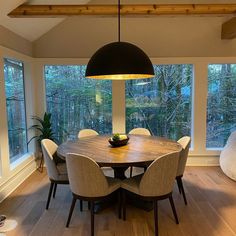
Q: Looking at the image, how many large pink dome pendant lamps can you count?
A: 0